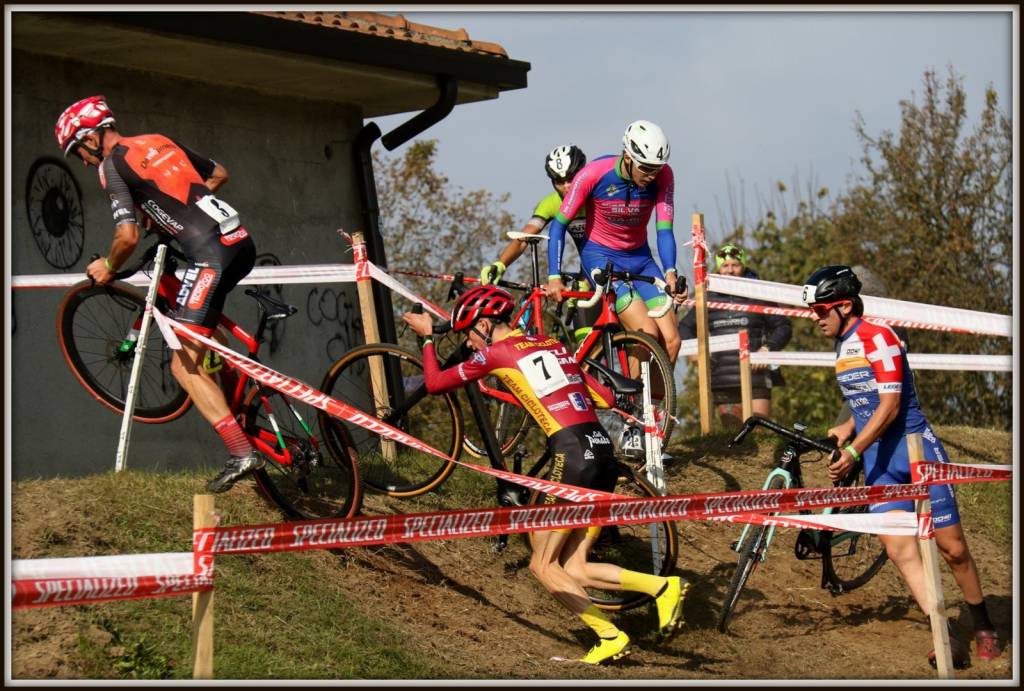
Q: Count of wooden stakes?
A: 5